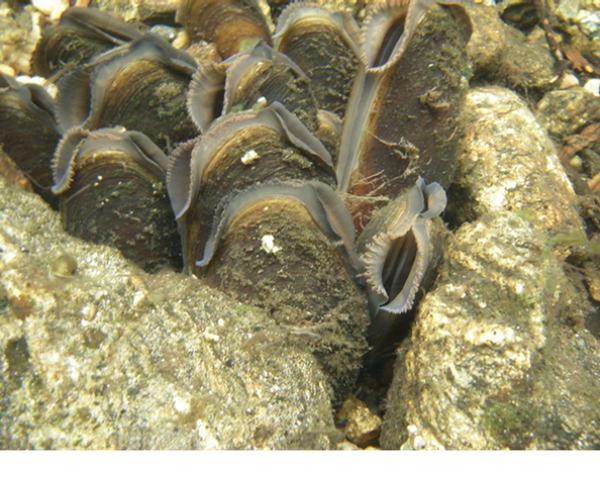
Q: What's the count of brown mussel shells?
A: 11